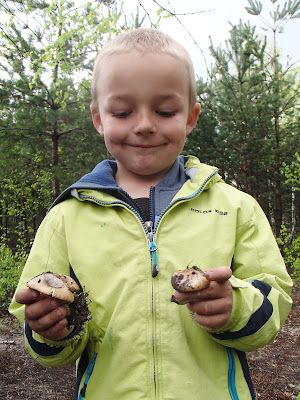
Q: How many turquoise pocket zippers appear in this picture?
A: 2